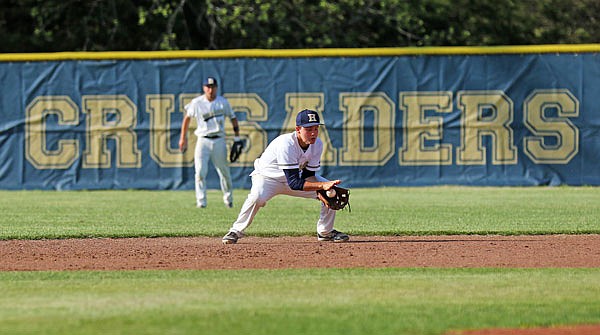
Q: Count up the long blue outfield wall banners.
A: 1